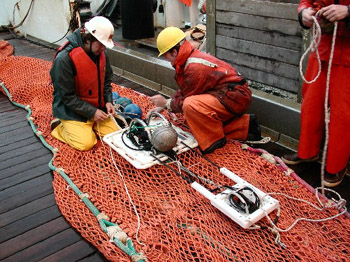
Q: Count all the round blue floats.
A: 3